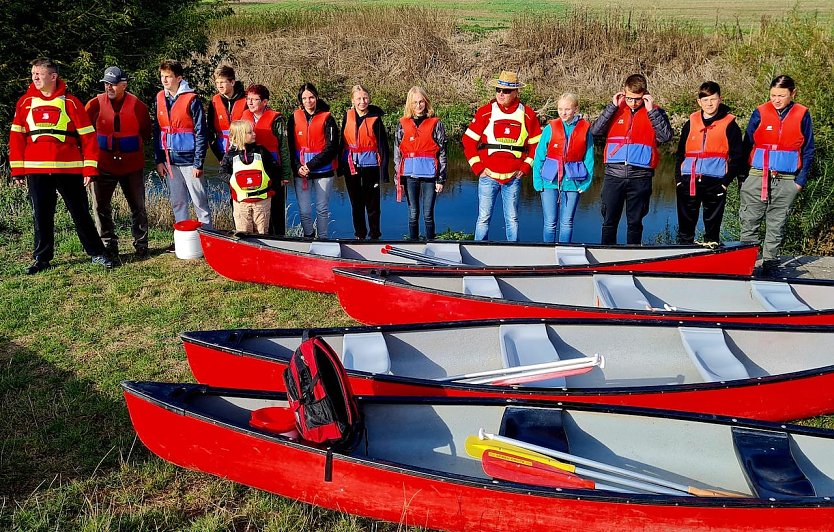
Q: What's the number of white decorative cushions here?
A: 0